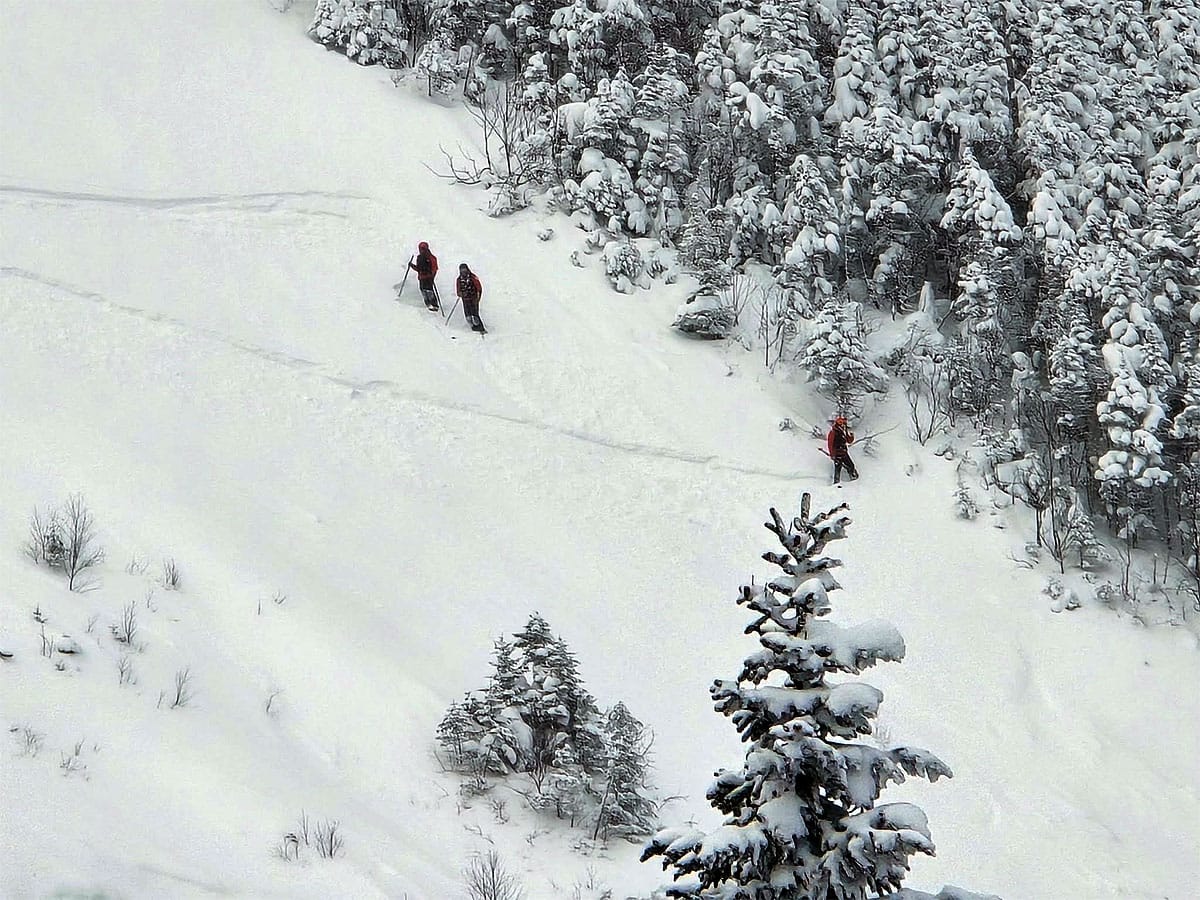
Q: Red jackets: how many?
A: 3